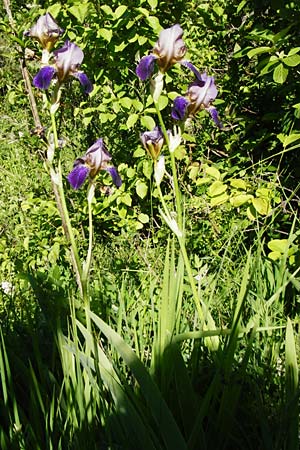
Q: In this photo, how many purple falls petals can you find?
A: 8